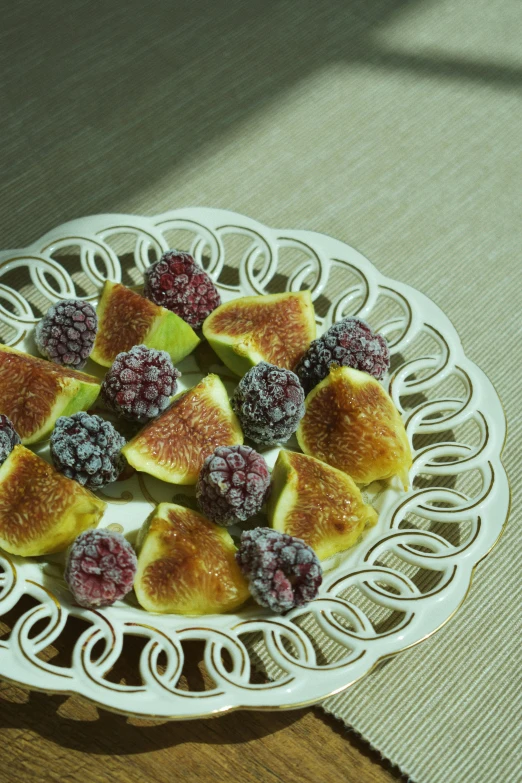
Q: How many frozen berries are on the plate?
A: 10